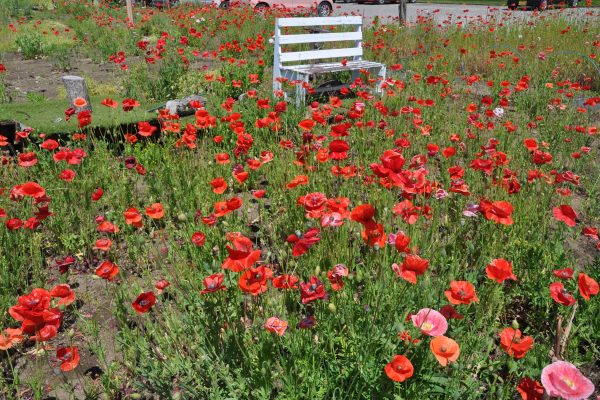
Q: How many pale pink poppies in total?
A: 2